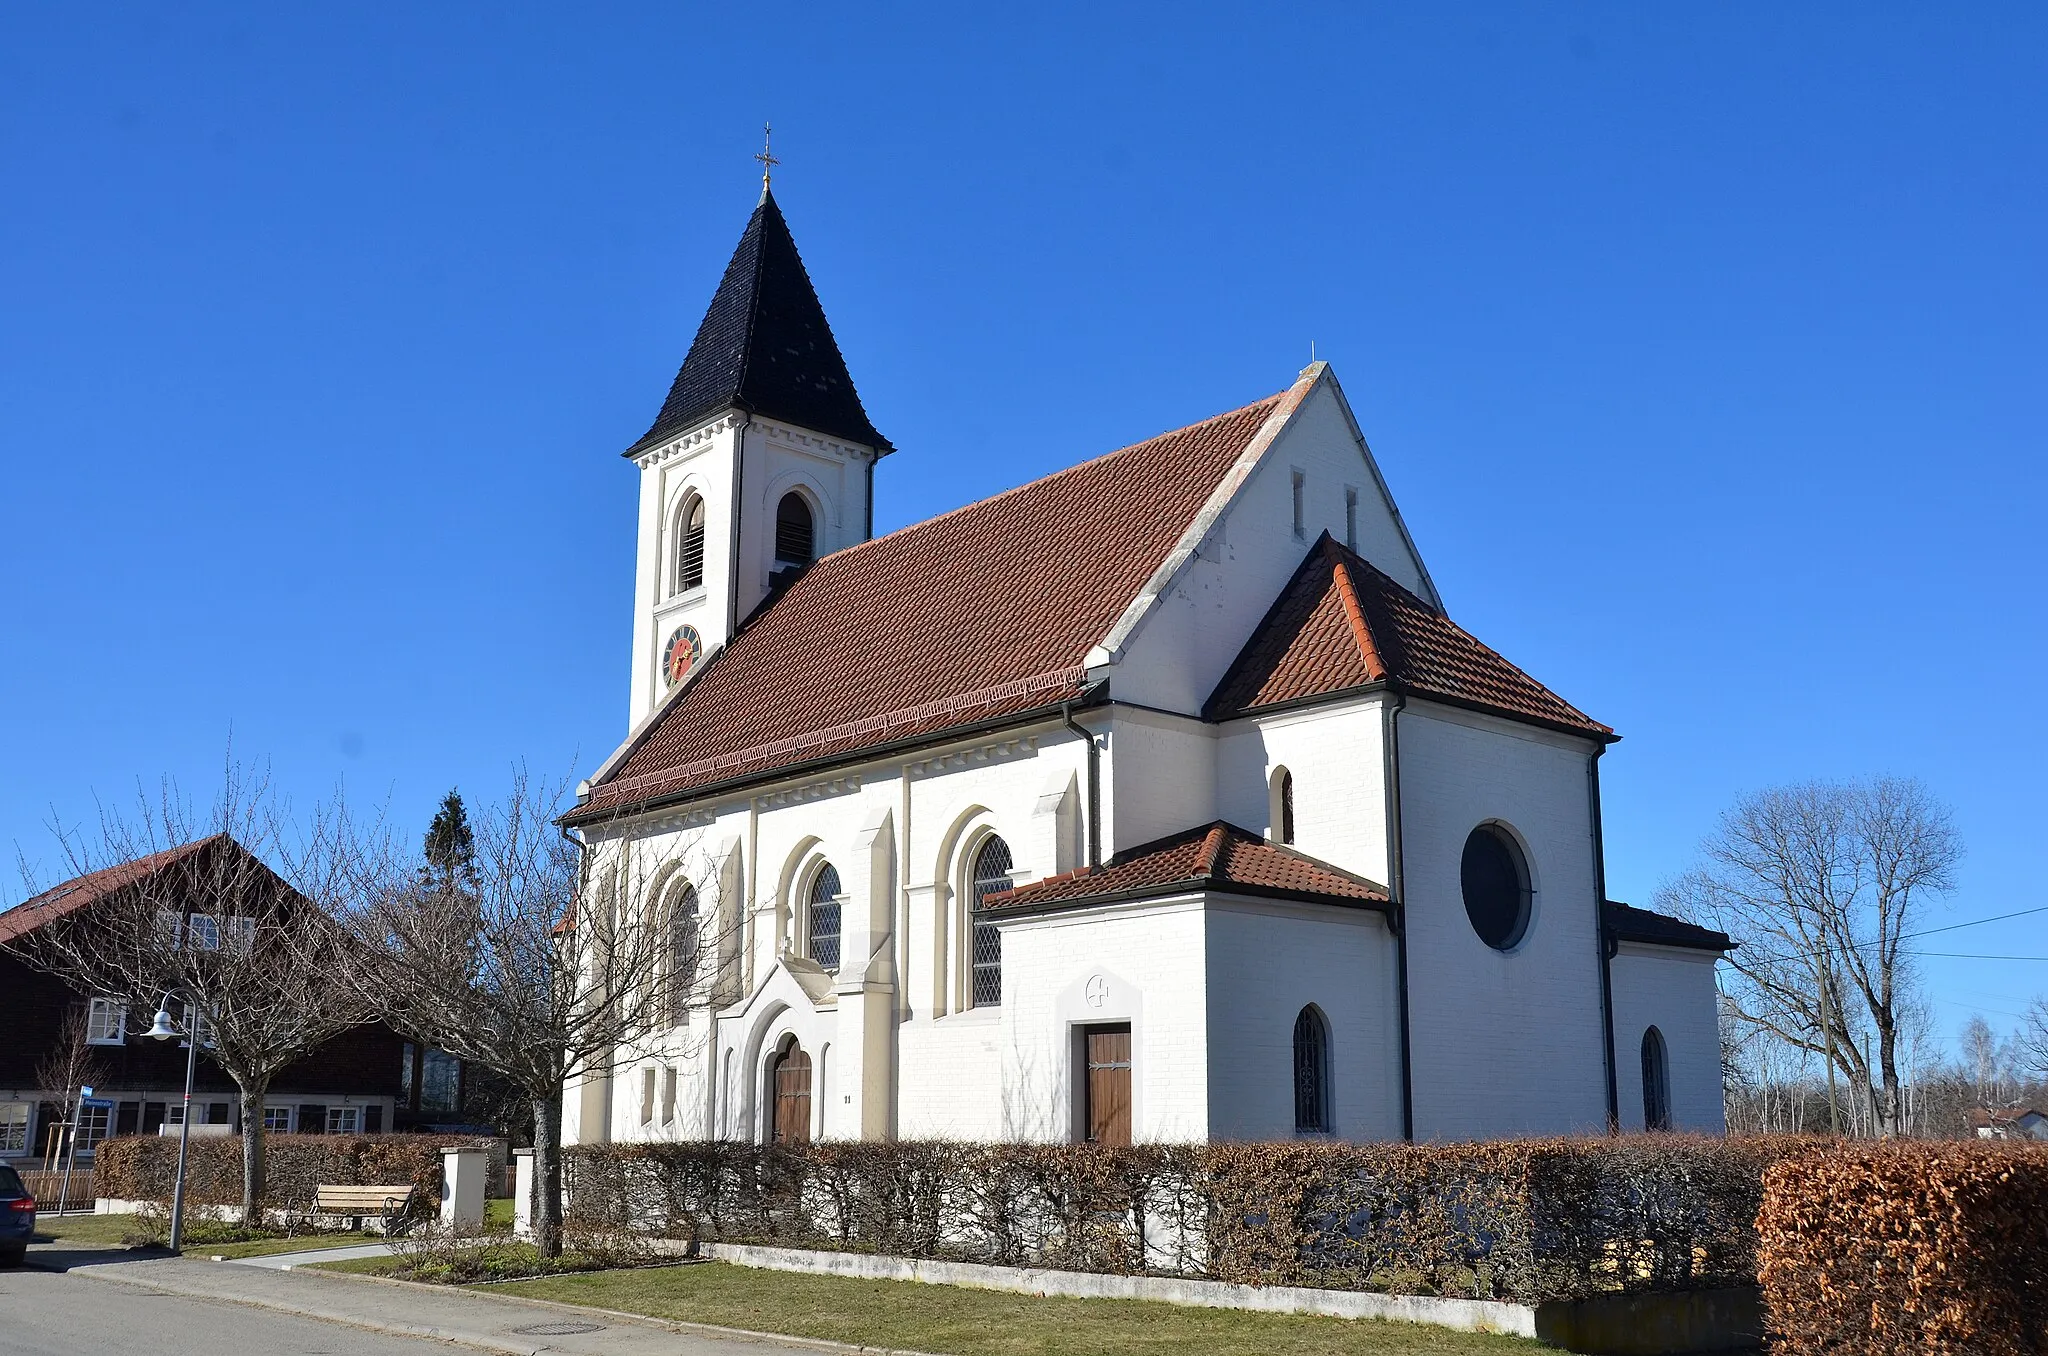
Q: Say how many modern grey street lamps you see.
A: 1